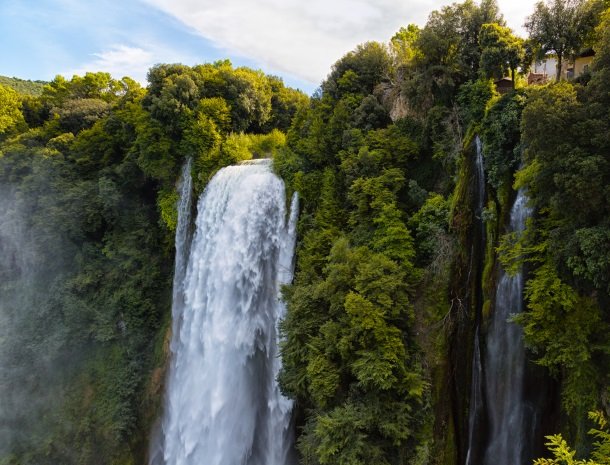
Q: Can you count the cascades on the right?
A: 2